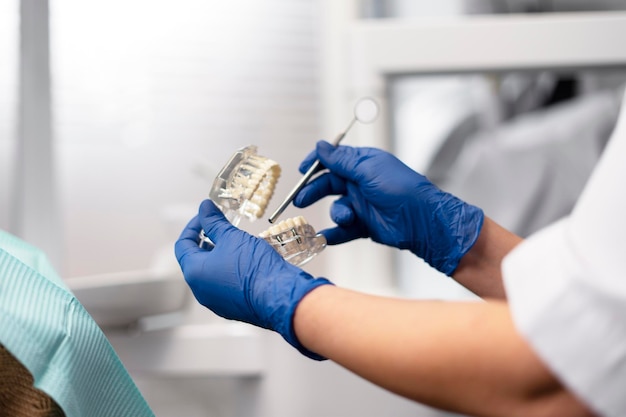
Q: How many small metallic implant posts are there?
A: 2